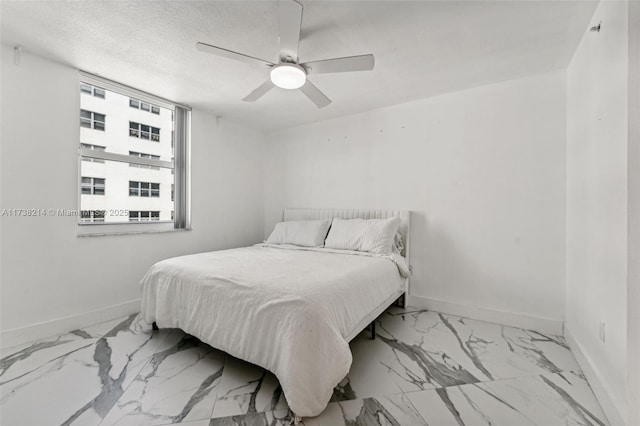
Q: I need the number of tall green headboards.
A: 0